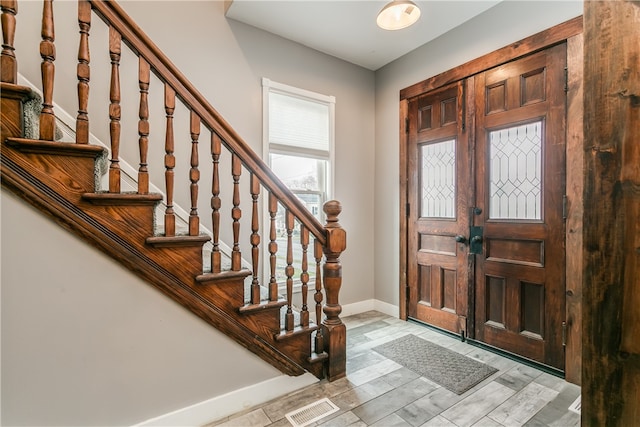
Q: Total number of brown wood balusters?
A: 14